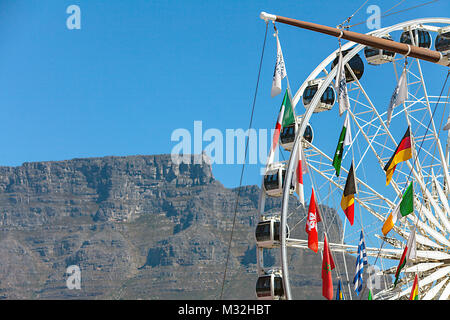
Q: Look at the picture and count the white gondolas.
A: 8